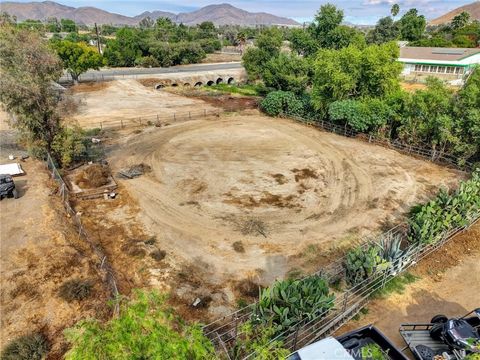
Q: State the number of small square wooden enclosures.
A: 1